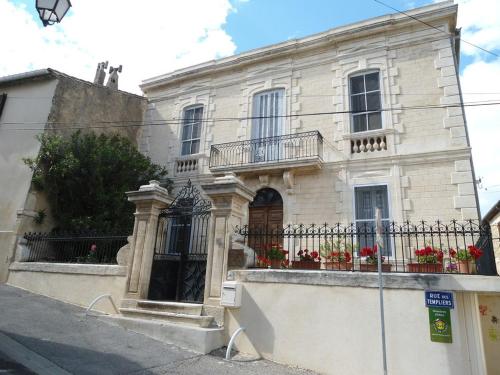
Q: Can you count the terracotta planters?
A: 6